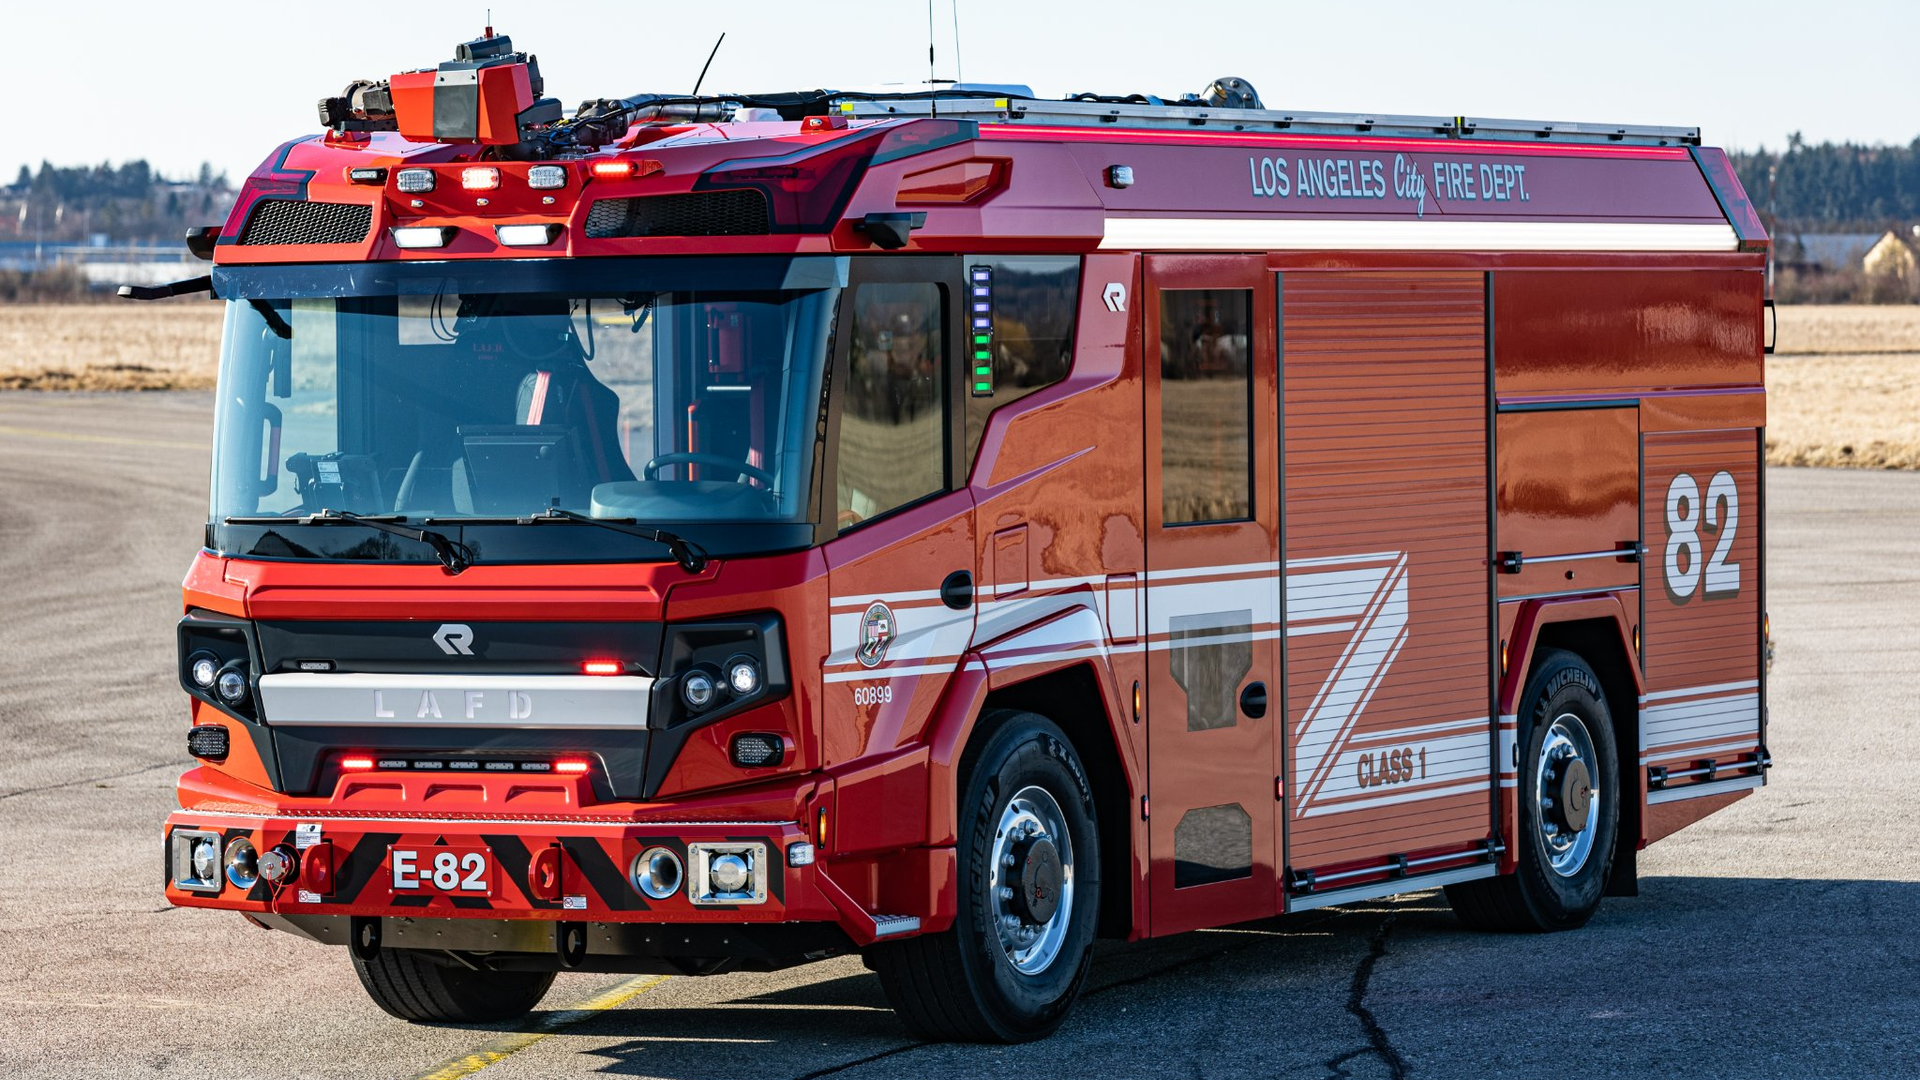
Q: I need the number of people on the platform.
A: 0